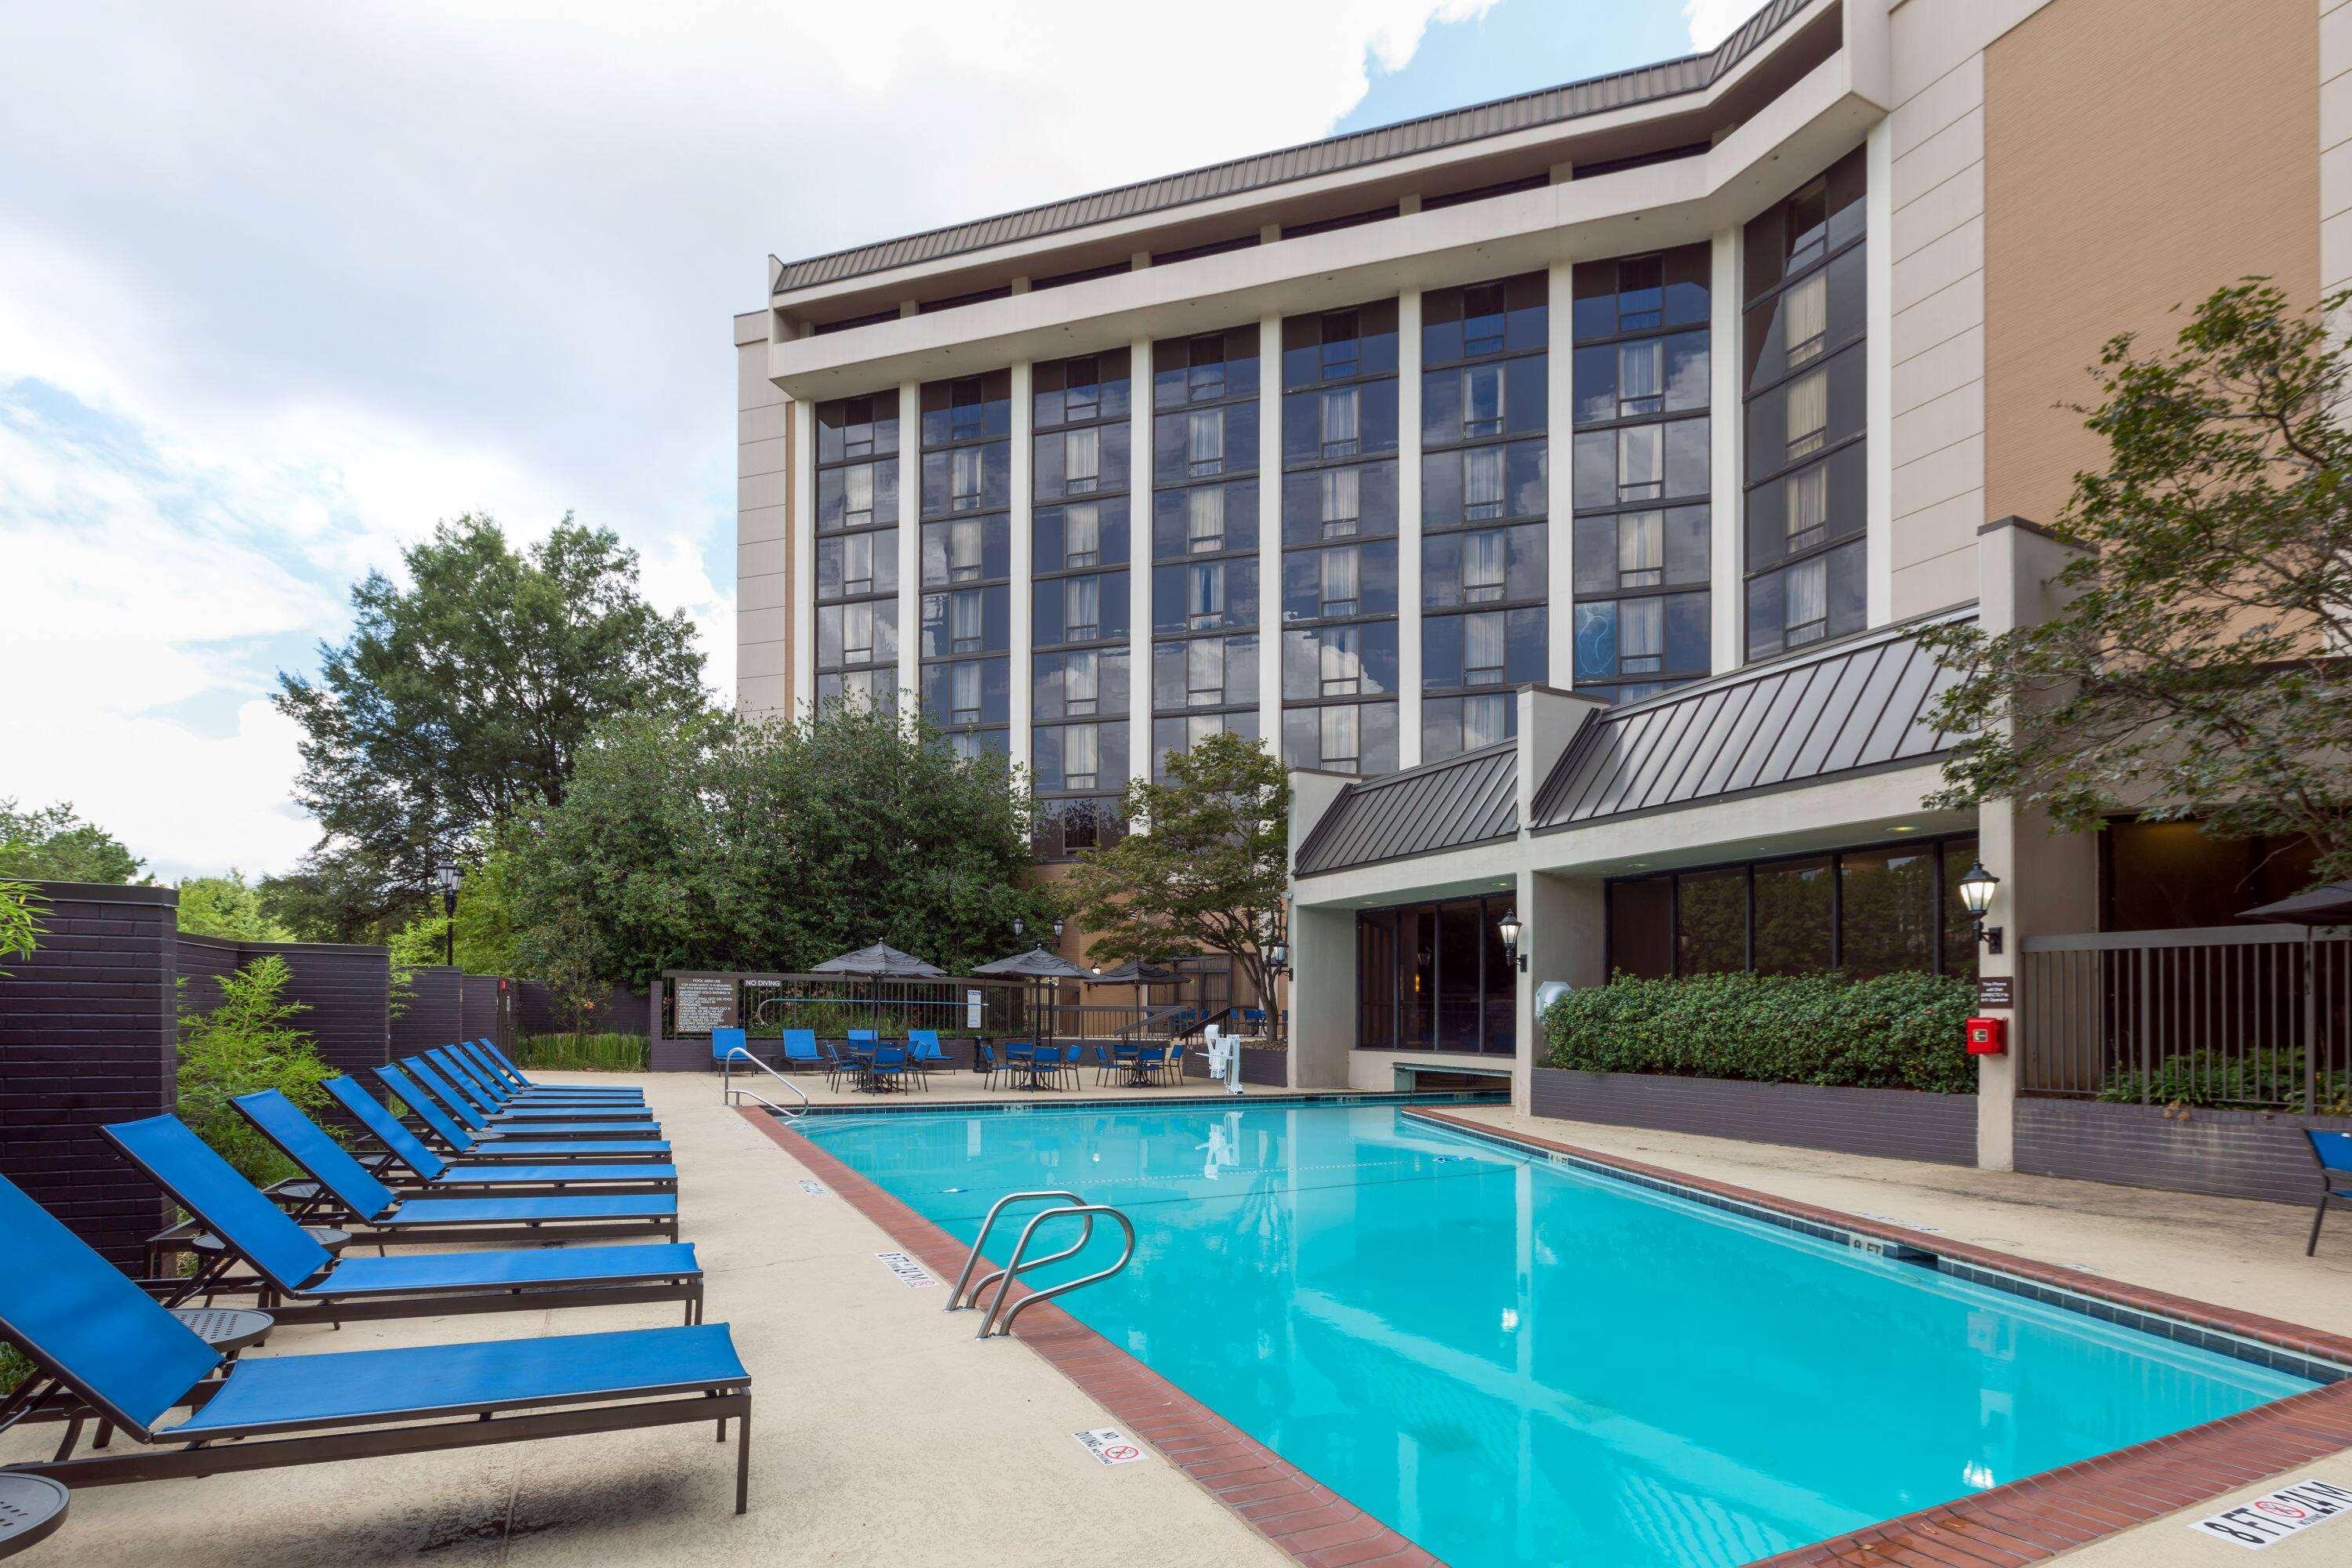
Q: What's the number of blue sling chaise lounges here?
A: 14